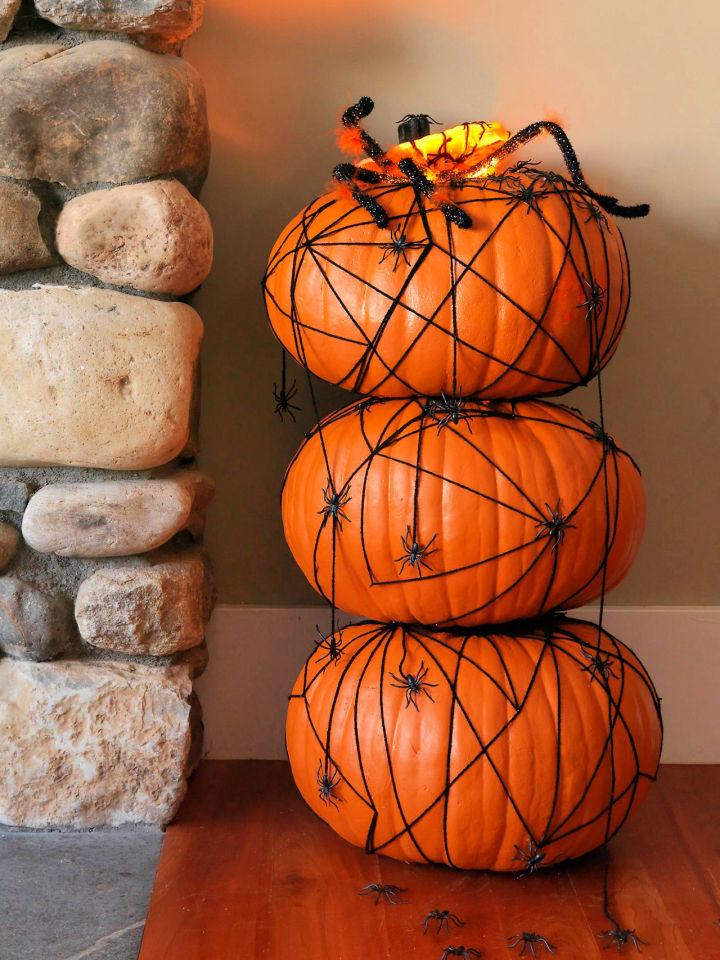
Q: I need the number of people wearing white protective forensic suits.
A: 0